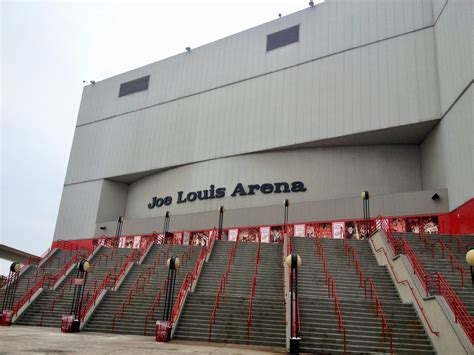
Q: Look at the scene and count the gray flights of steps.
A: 6